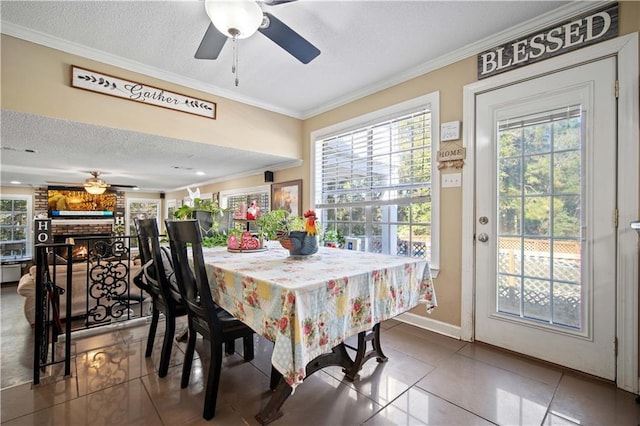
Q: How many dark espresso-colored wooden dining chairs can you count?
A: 2